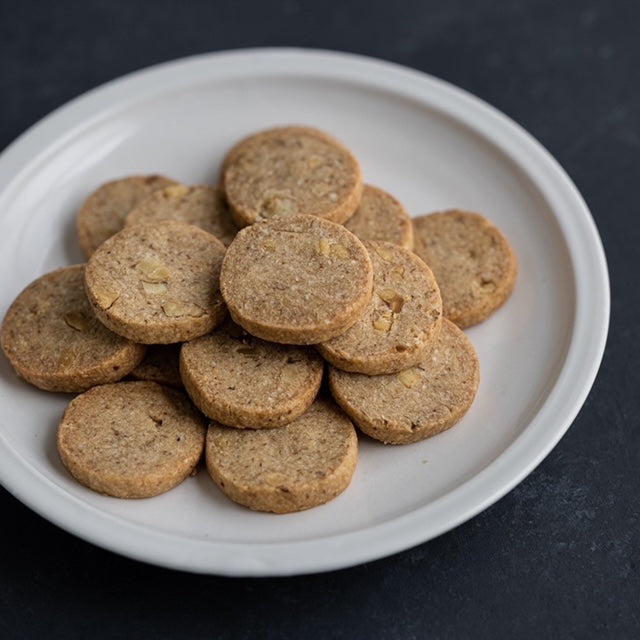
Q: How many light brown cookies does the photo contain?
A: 14